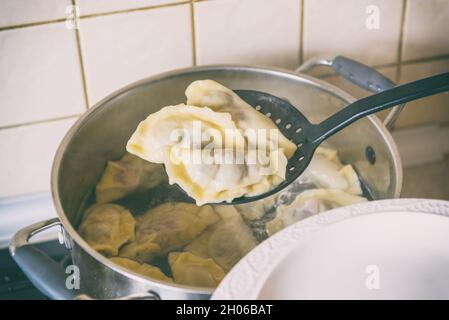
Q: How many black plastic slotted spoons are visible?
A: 1